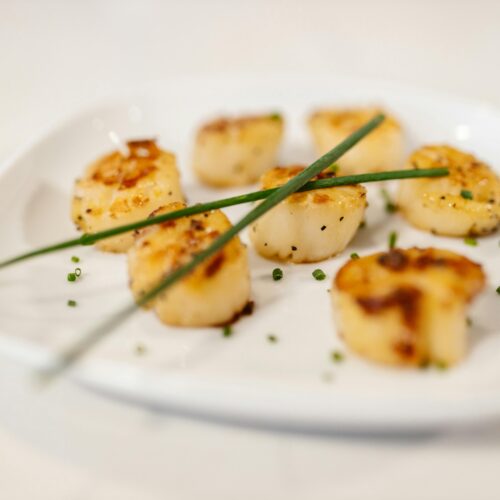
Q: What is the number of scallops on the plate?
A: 7